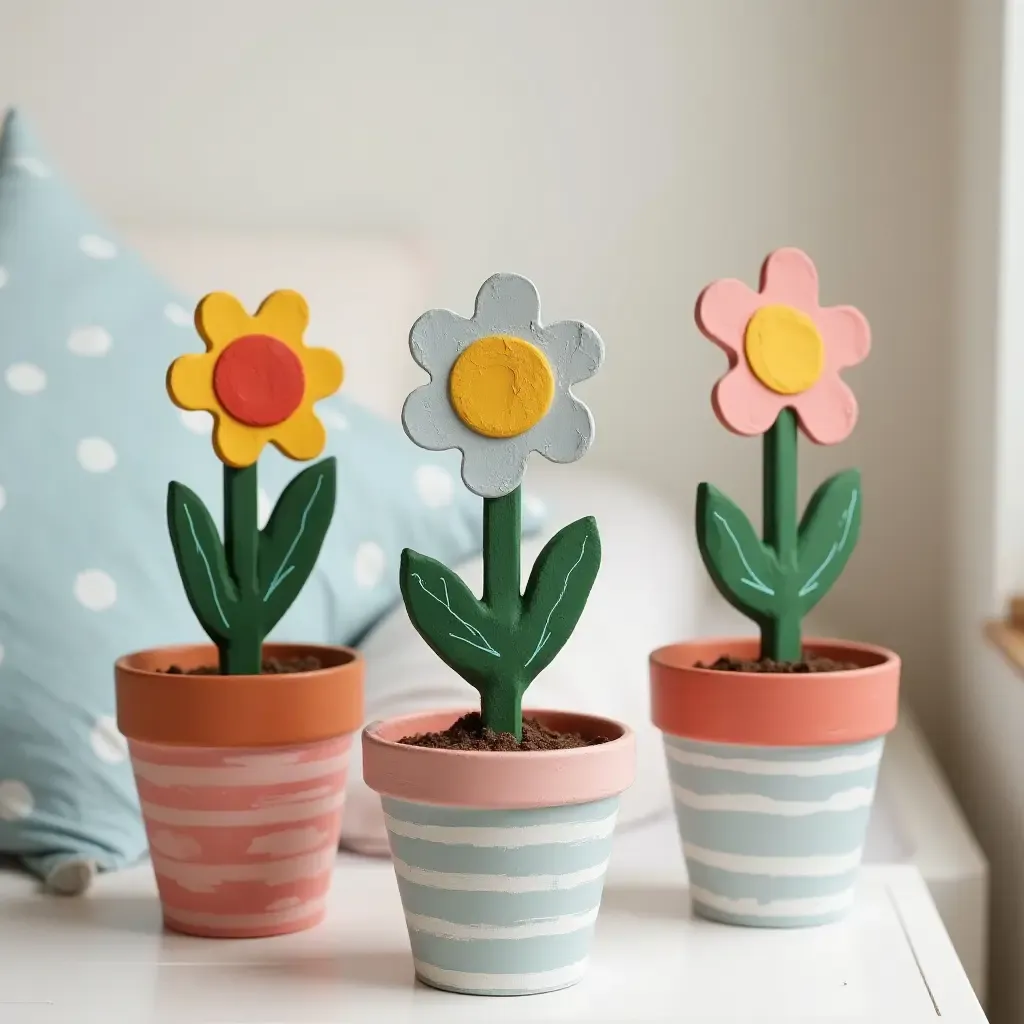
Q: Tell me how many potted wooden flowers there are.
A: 3